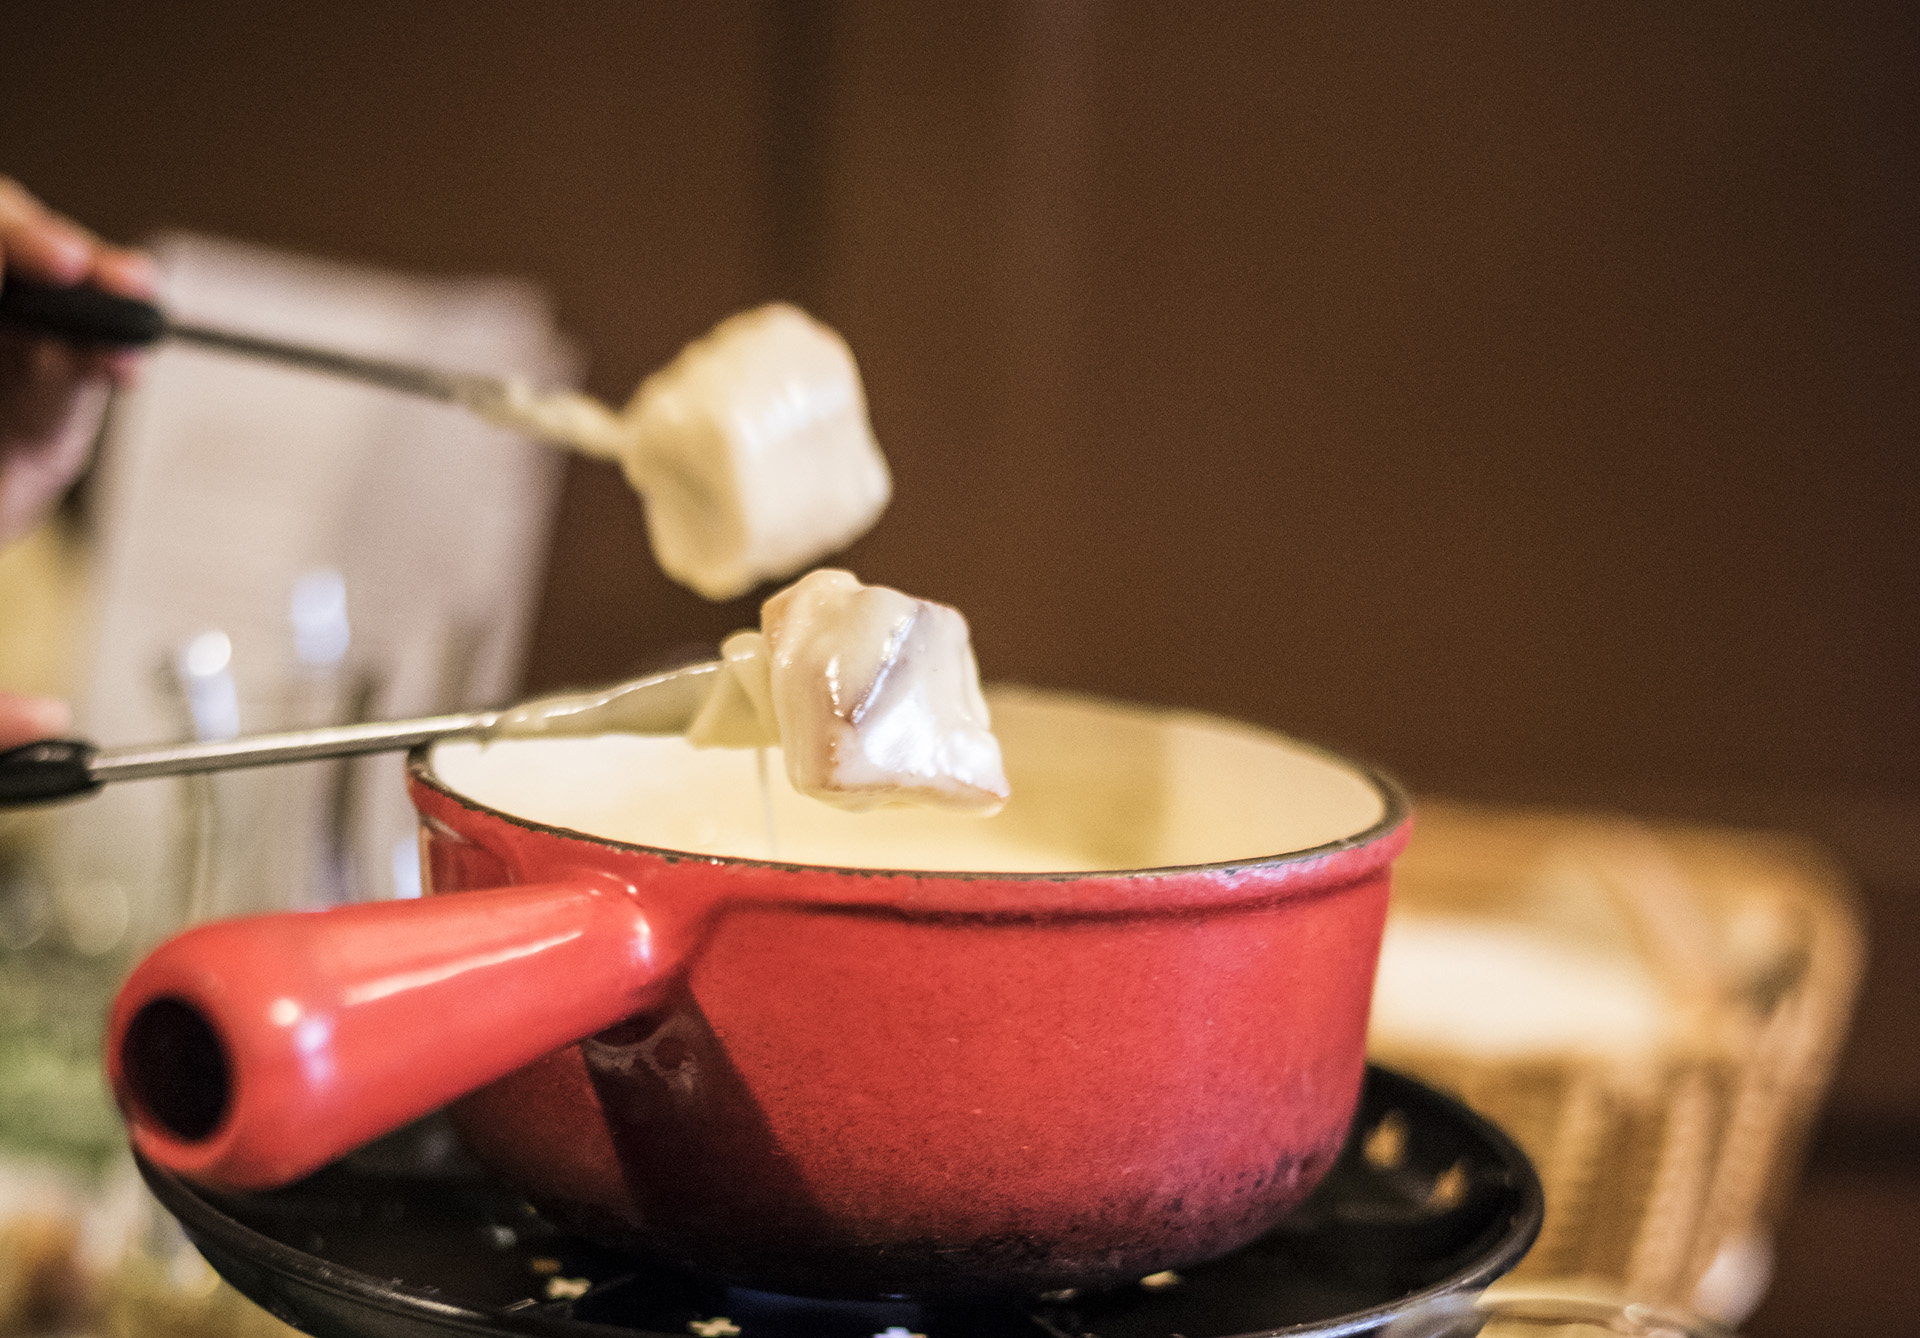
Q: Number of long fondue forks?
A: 2